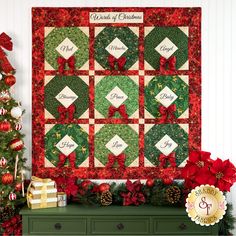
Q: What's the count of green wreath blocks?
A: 9